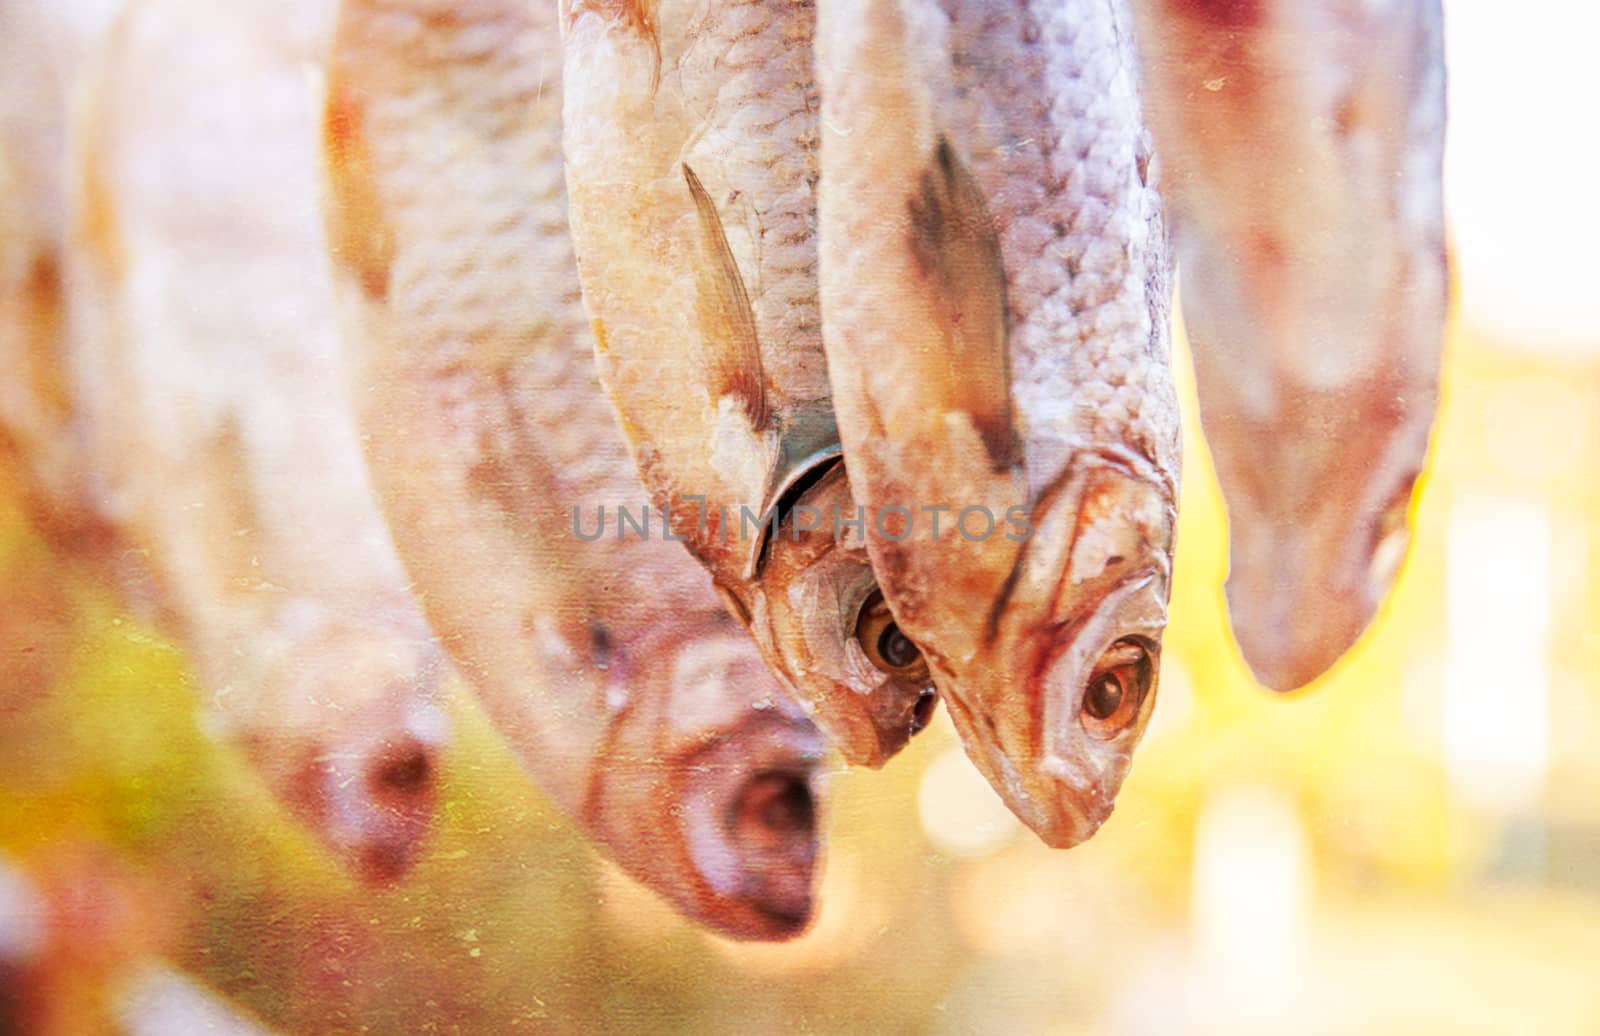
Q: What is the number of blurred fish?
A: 4